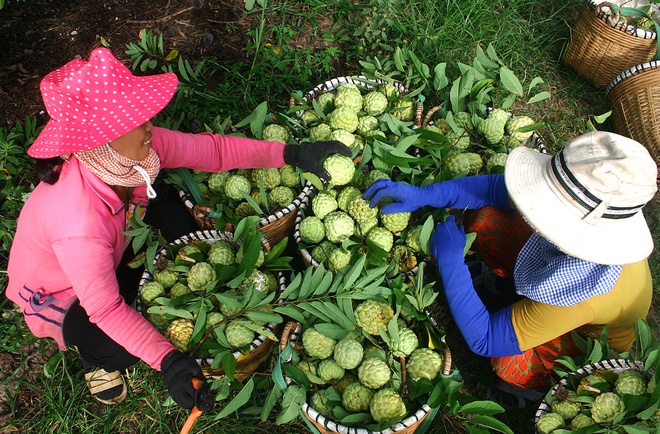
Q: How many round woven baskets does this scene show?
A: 9